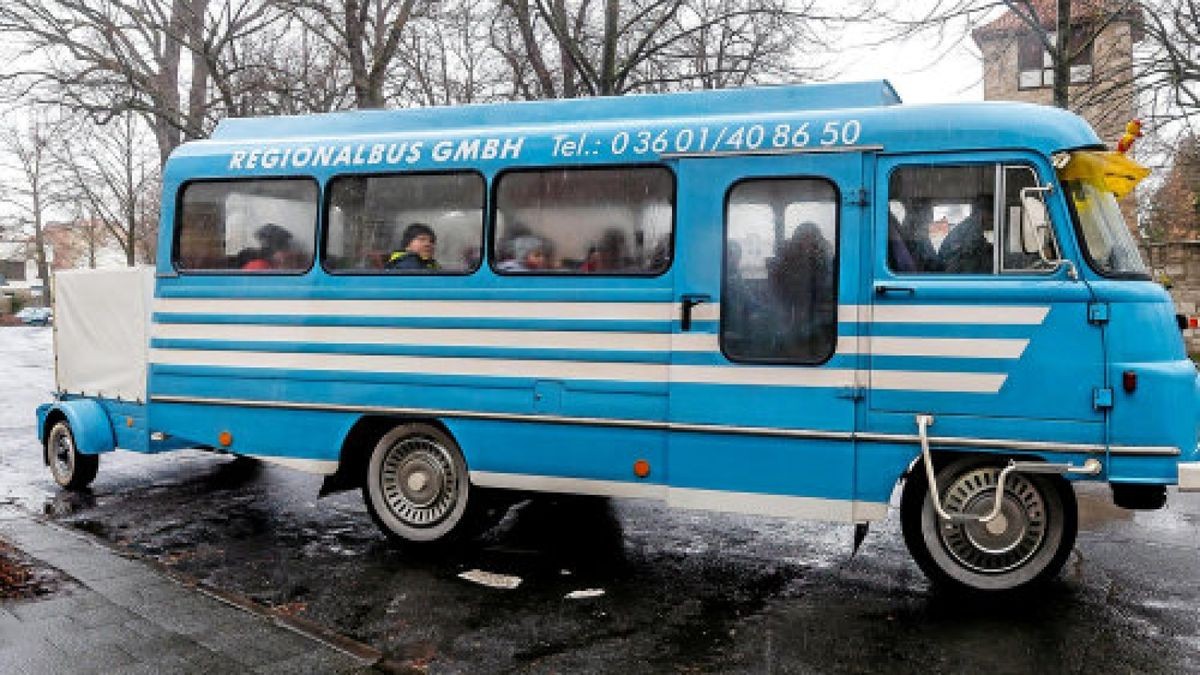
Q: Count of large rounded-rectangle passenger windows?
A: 3